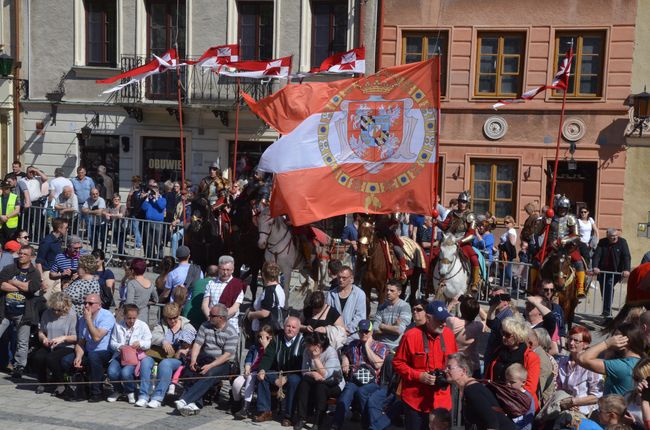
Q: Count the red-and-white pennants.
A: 5